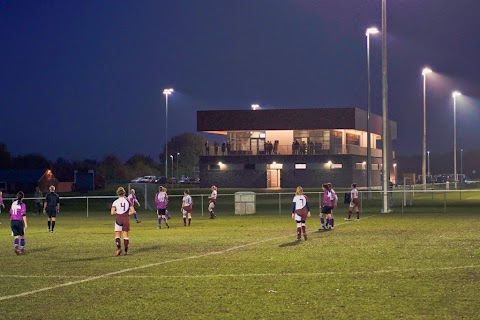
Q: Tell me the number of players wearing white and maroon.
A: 6